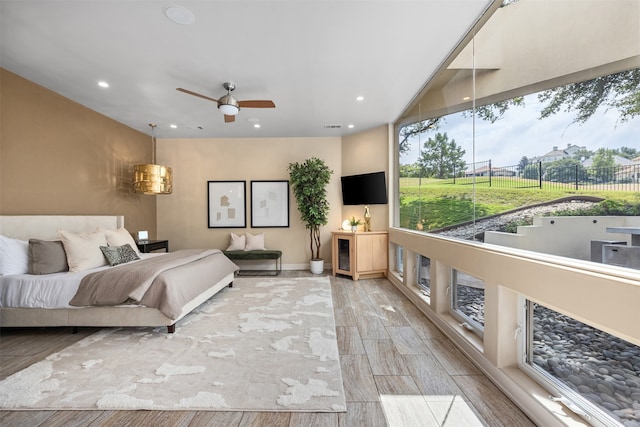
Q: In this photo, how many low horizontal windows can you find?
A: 4